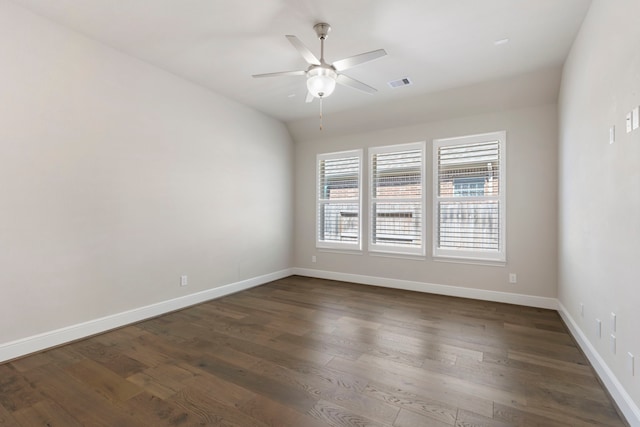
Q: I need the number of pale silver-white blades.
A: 5